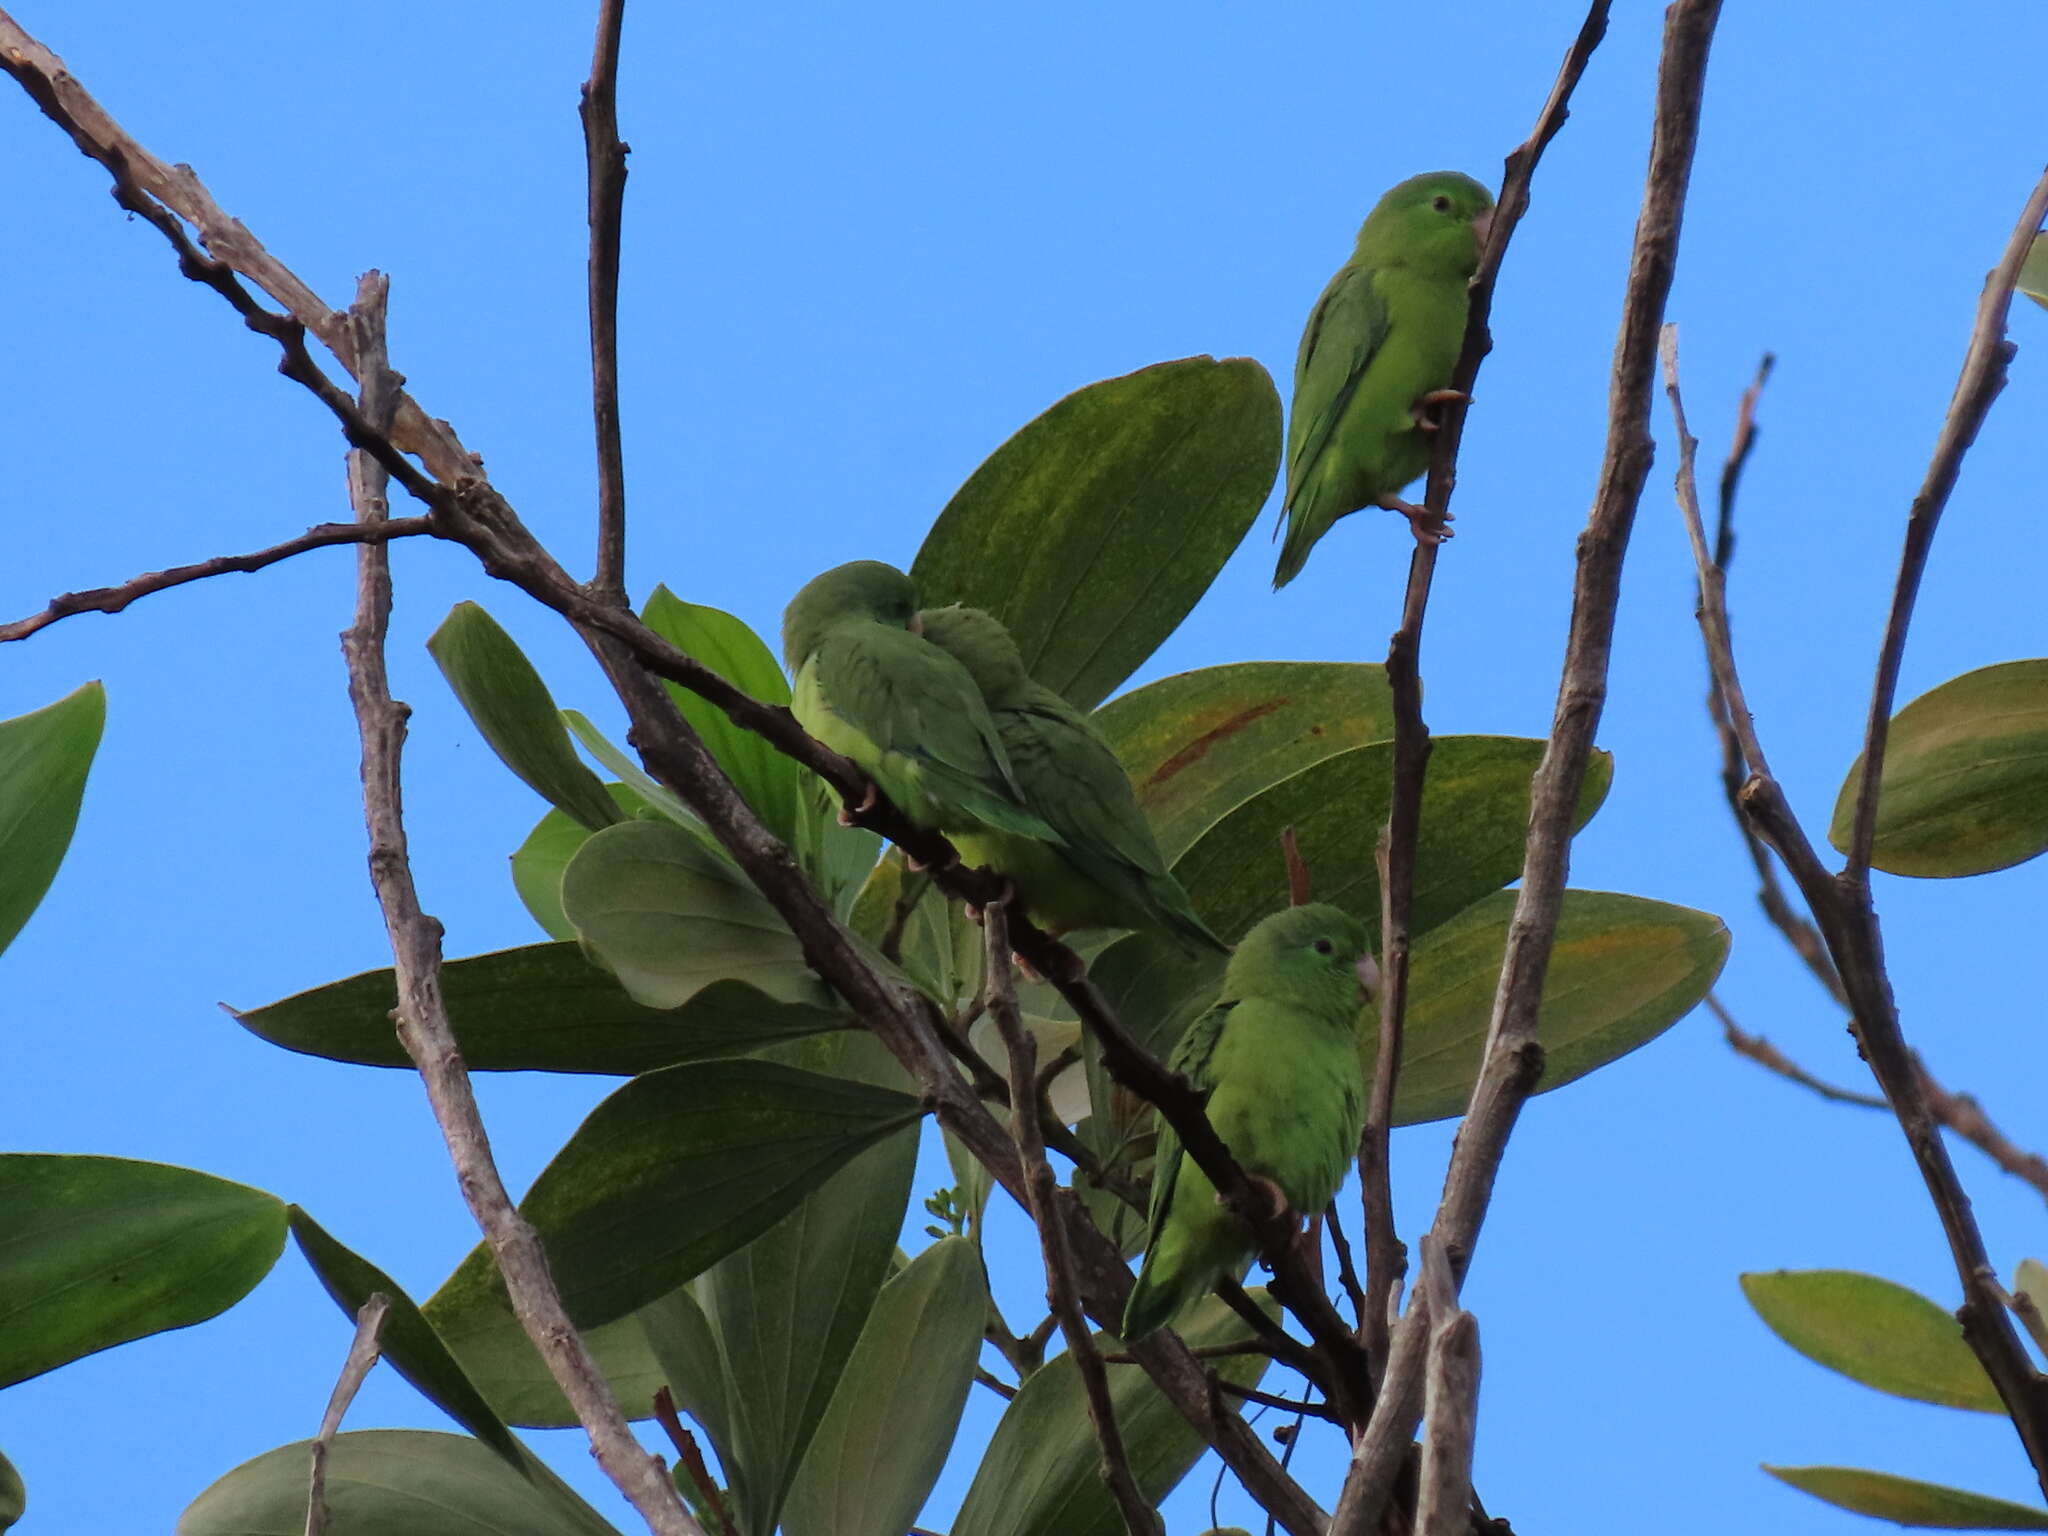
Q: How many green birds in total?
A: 4